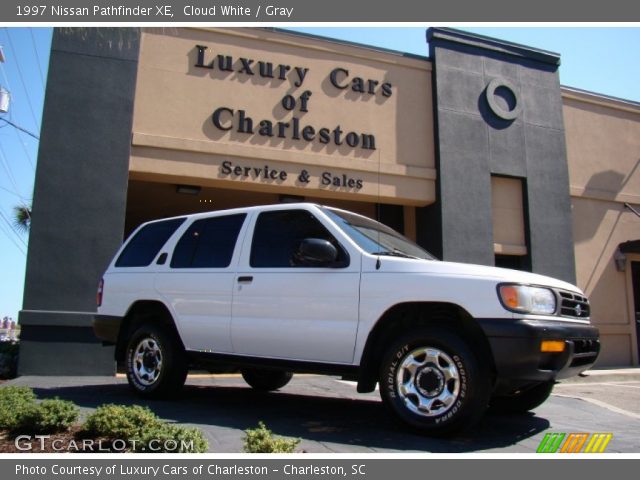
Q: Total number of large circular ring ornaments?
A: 1